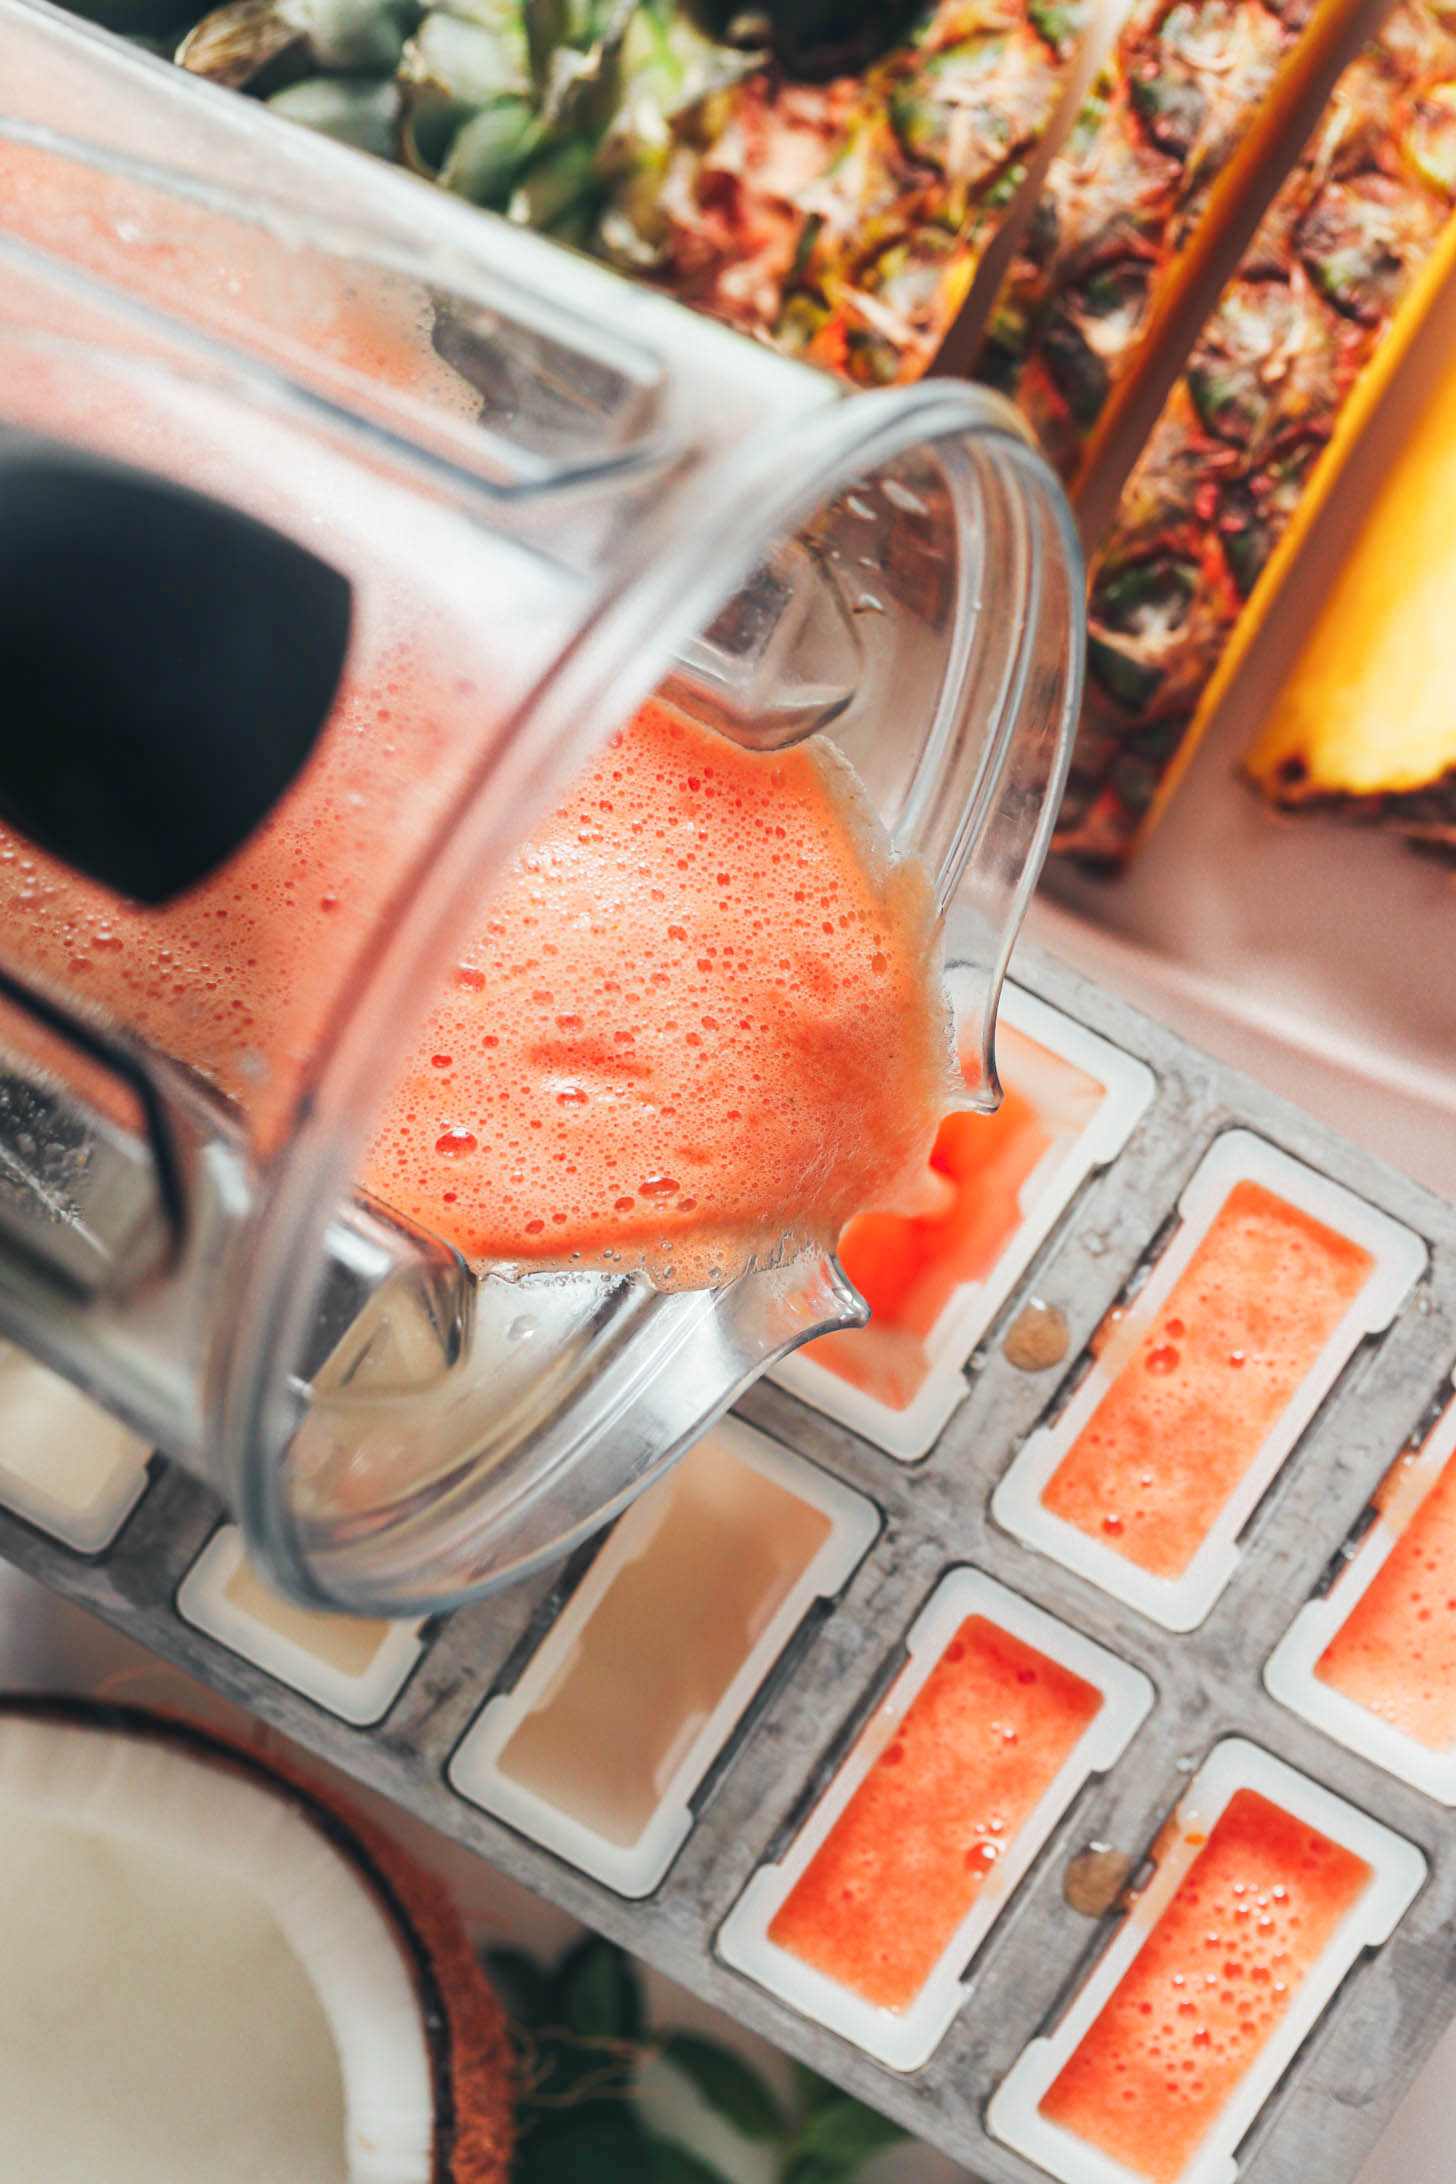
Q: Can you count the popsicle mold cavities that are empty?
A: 3